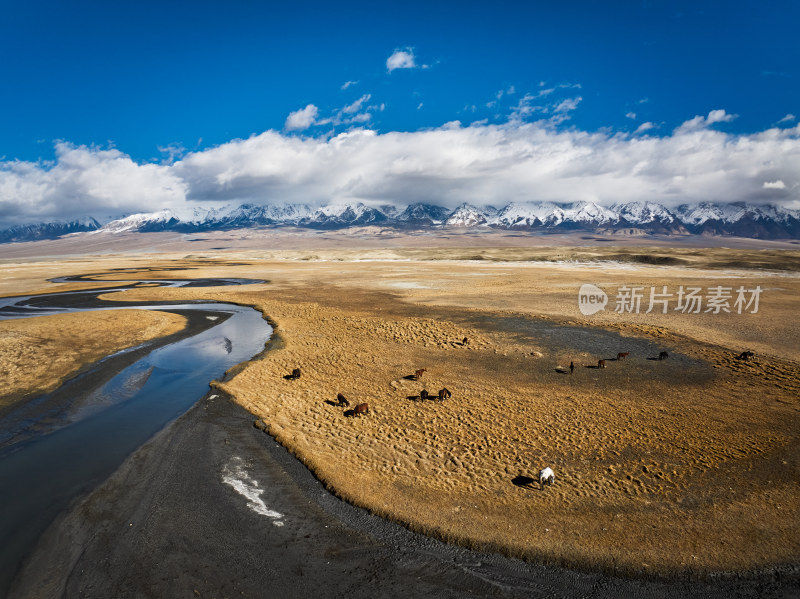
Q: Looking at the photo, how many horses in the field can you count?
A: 13